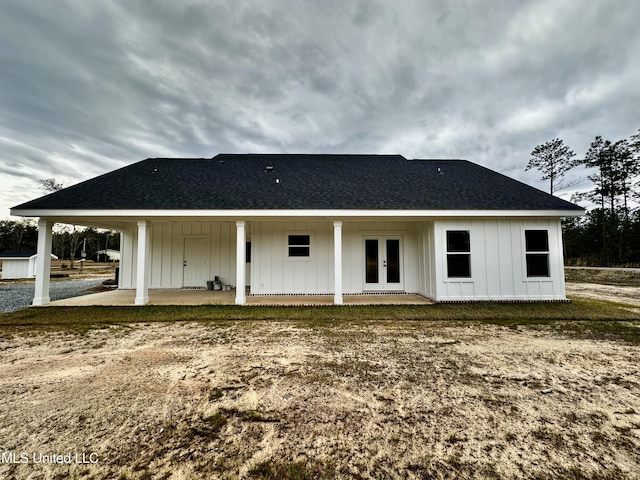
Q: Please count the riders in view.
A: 0